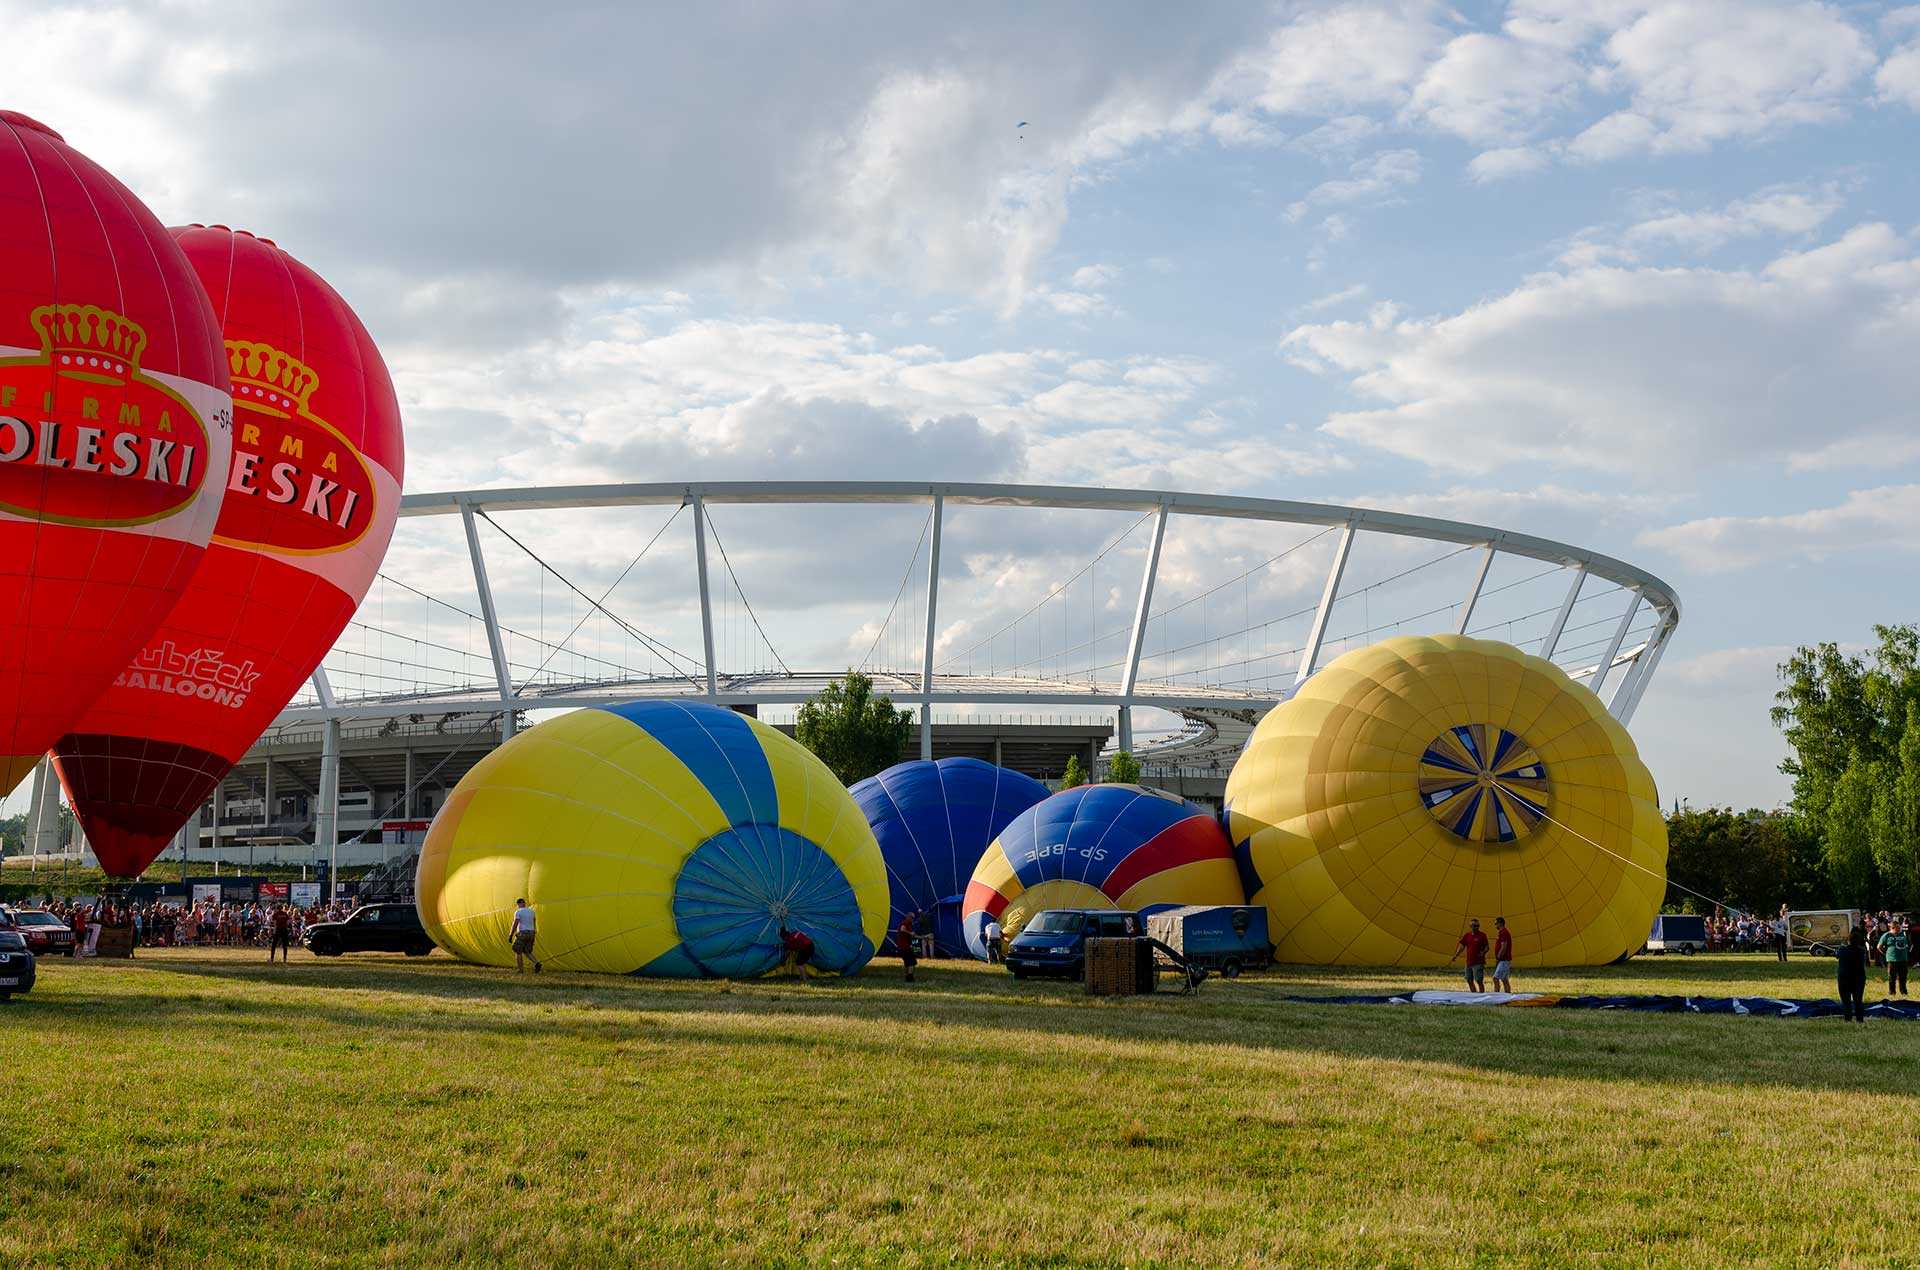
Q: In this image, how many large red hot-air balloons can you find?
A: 2